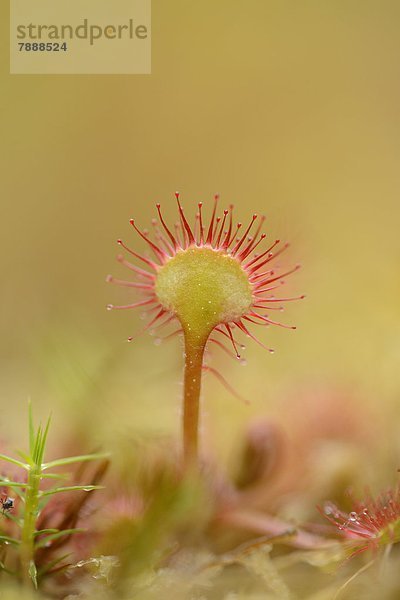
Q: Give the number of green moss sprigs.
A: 1